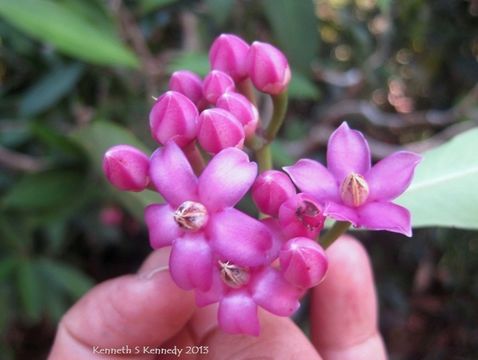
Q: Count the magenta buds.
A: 11